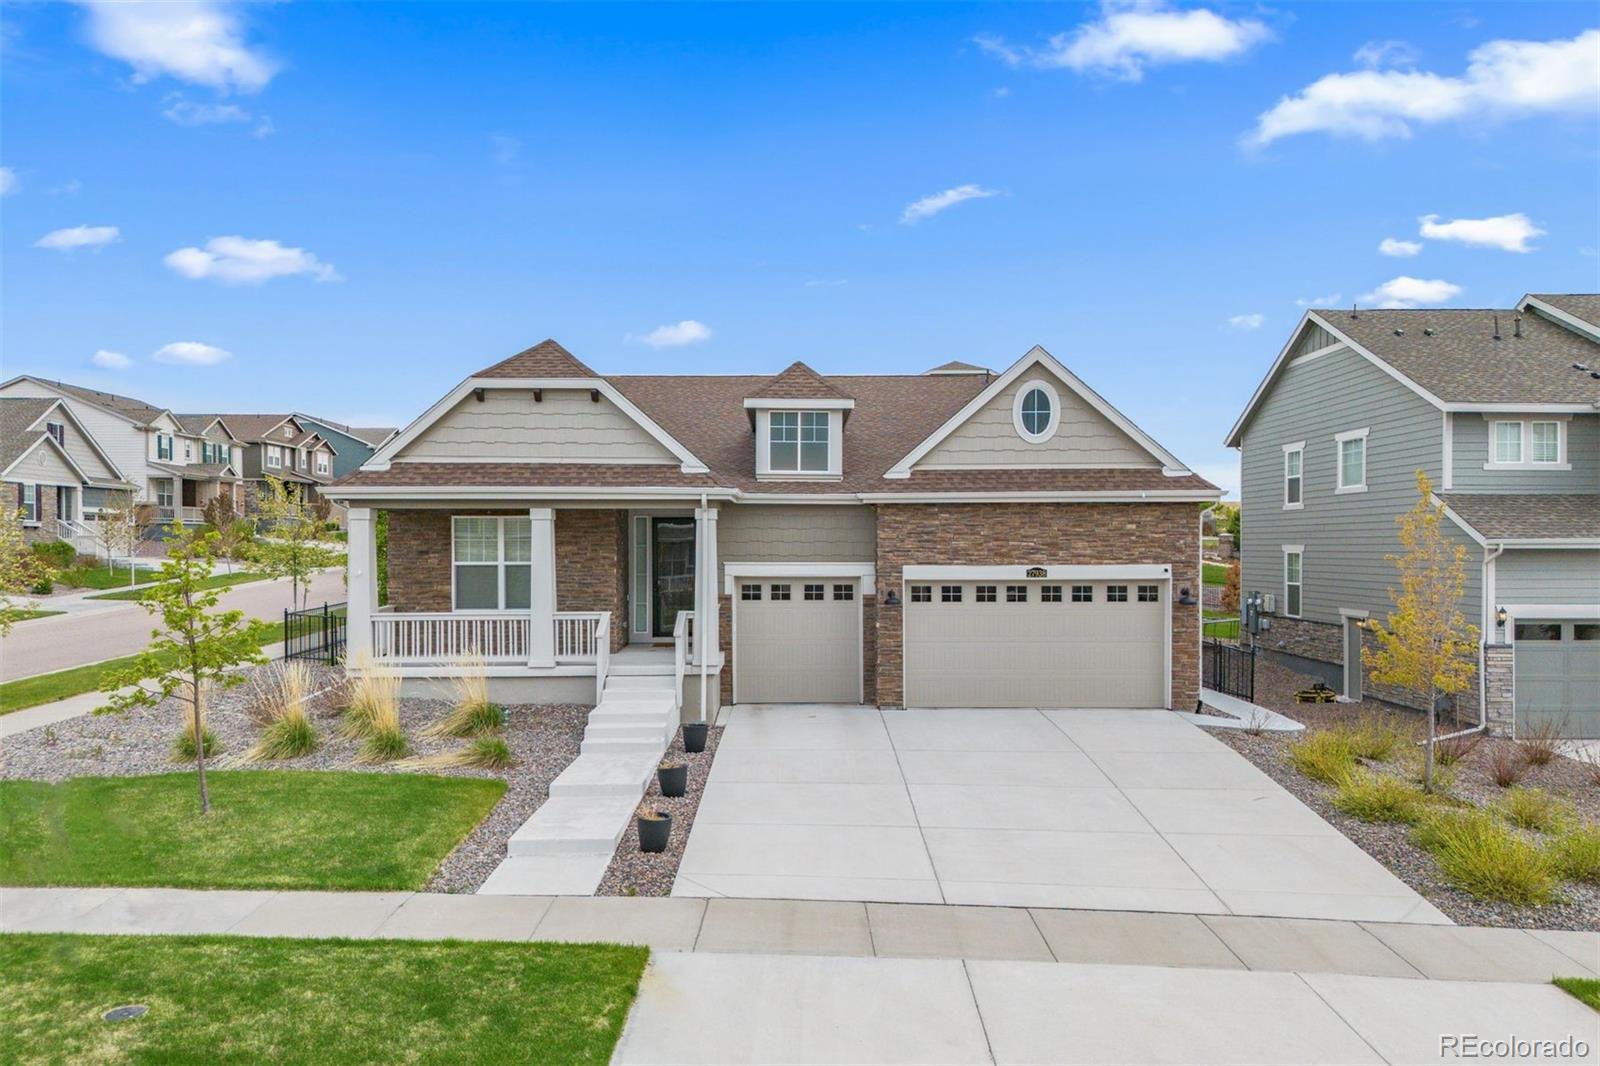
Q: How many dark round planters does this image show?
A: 3